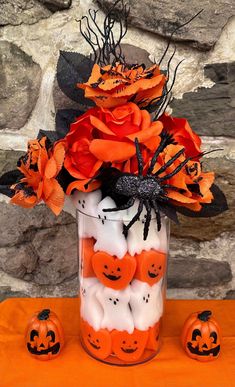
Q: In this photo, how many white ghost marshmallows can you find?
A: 6